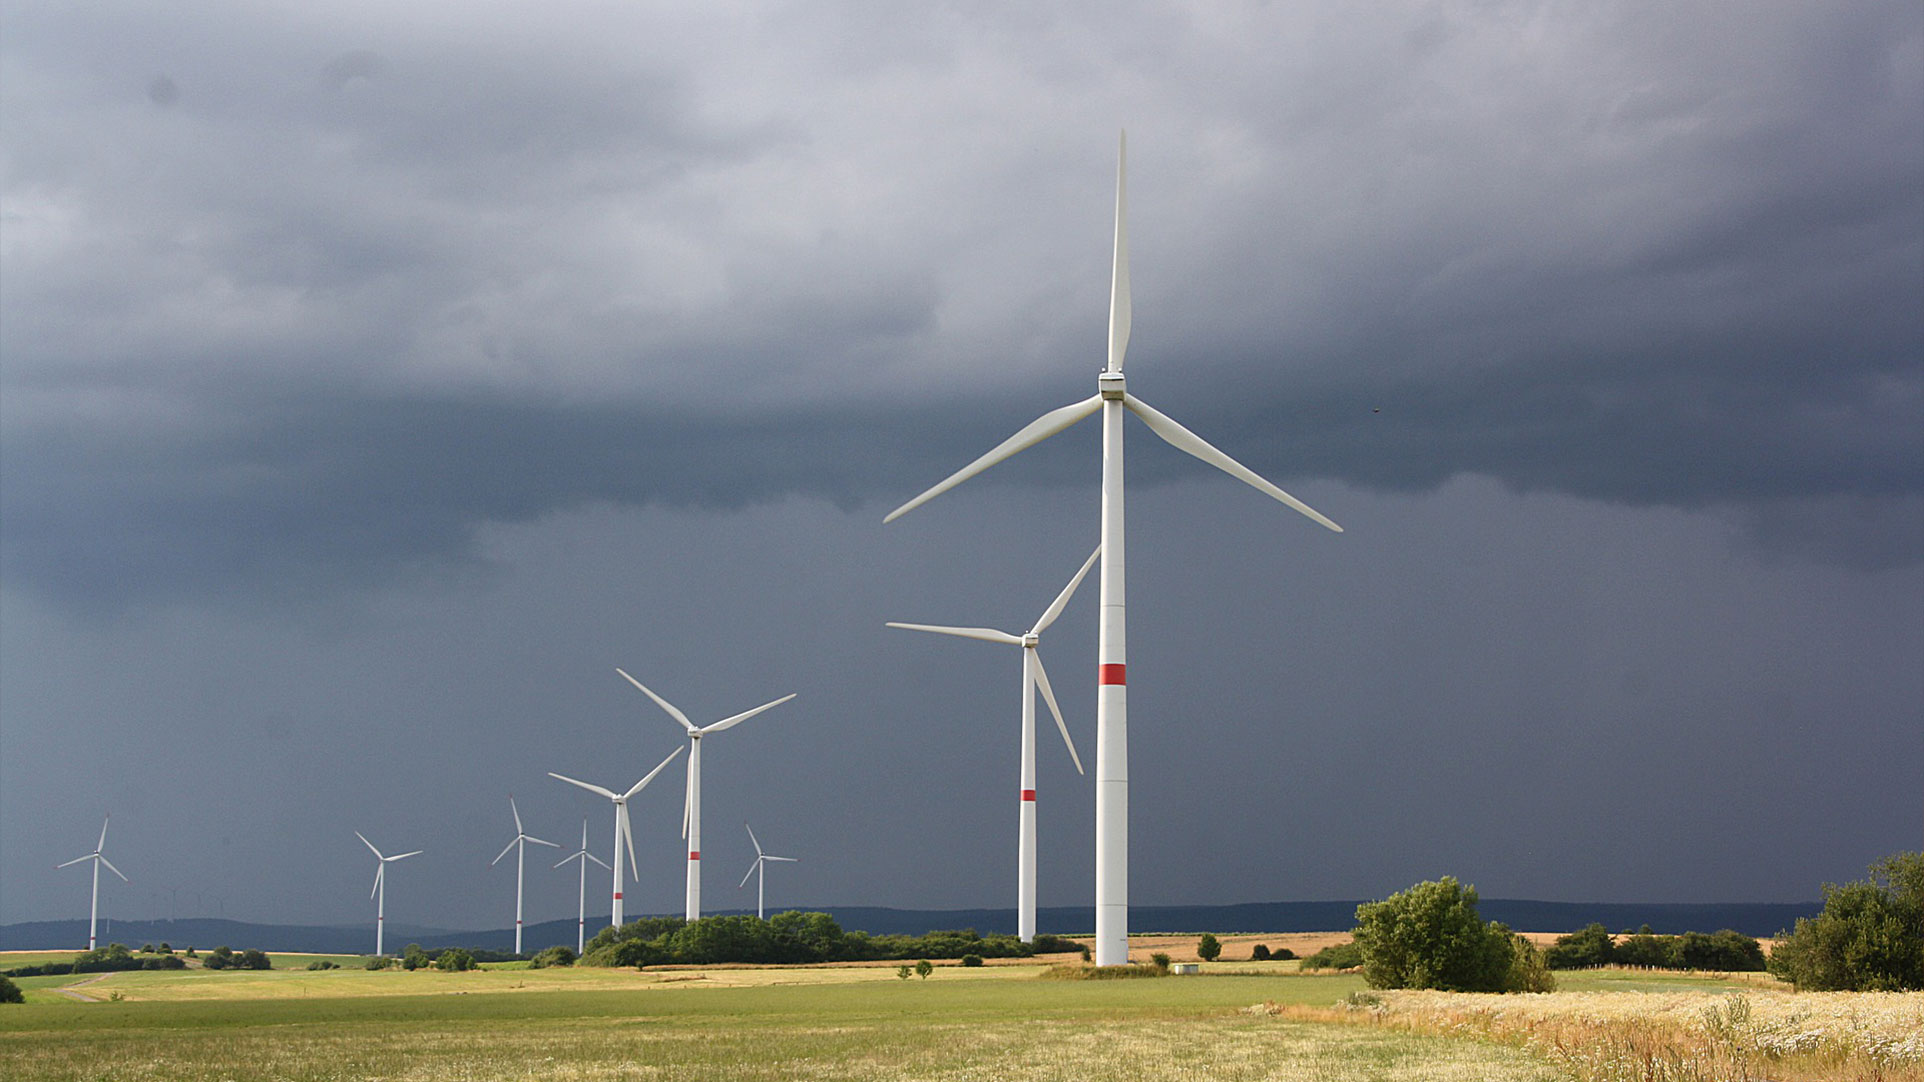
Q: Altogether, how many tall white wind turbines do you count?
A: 9